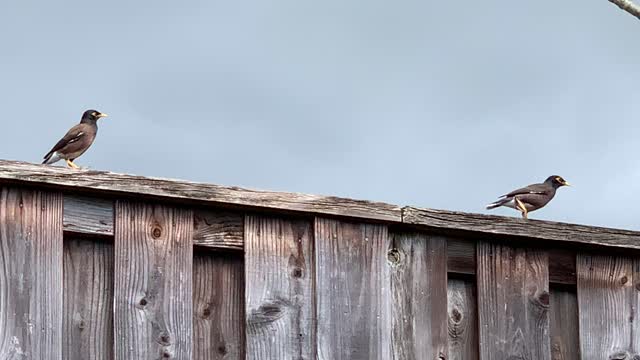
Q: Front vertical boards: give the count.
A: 7